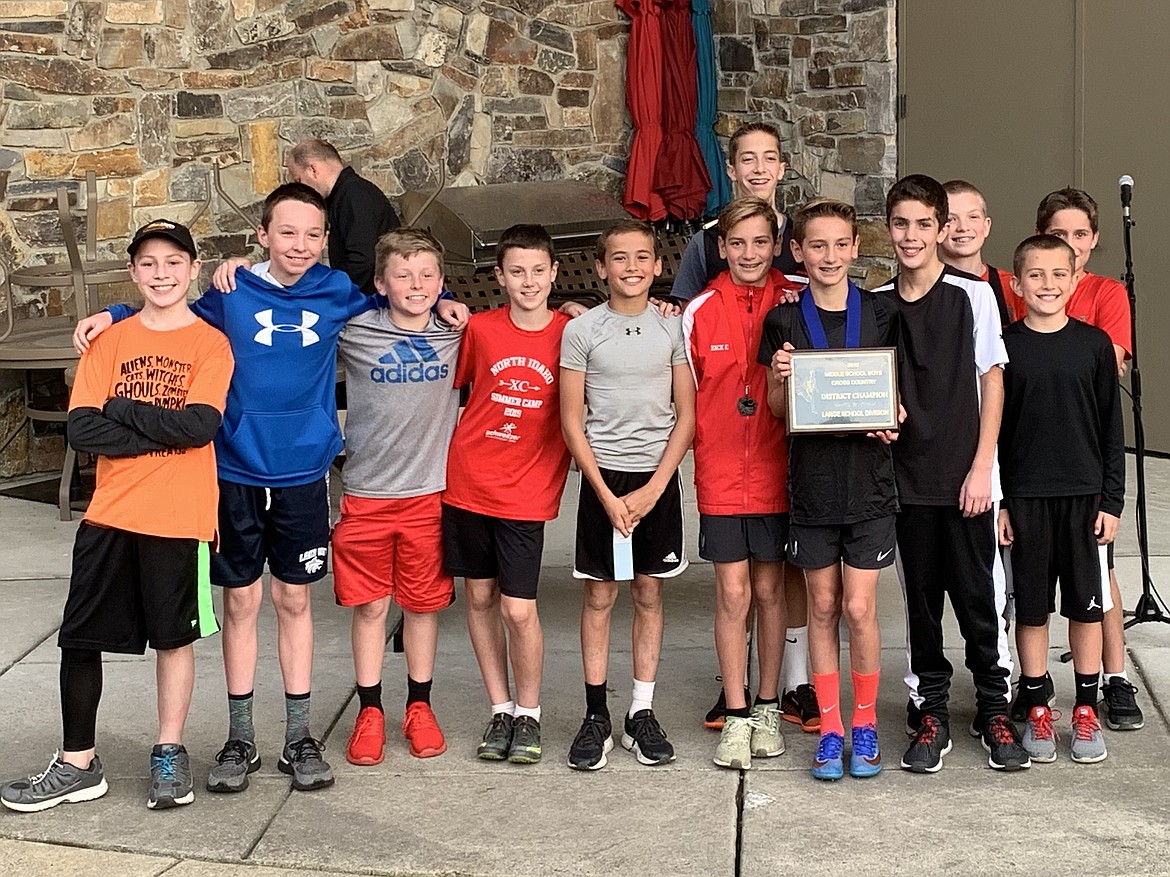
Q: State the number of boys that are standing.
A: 12